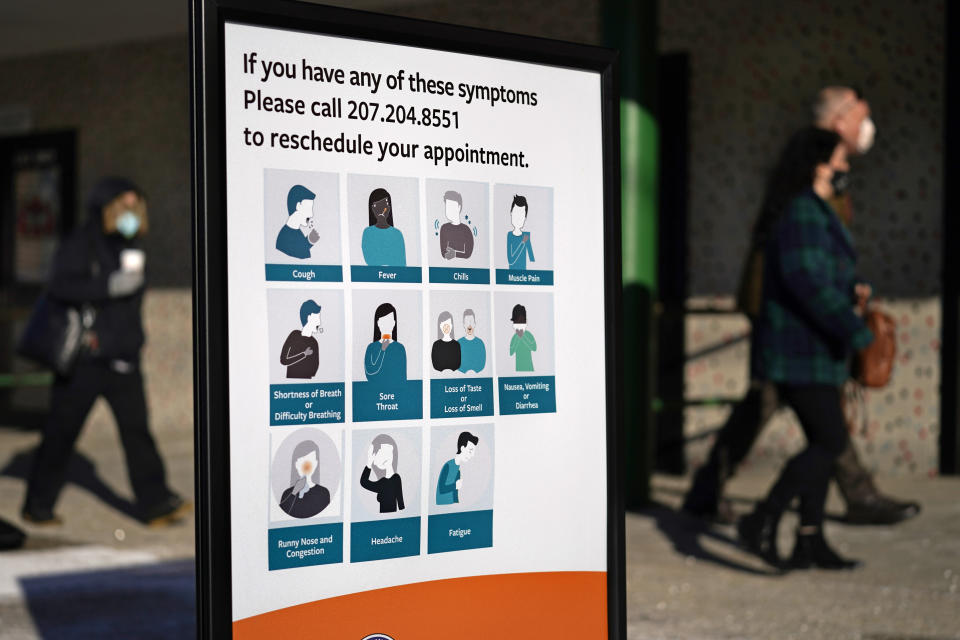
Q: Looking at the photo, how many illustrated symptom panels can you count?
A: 11